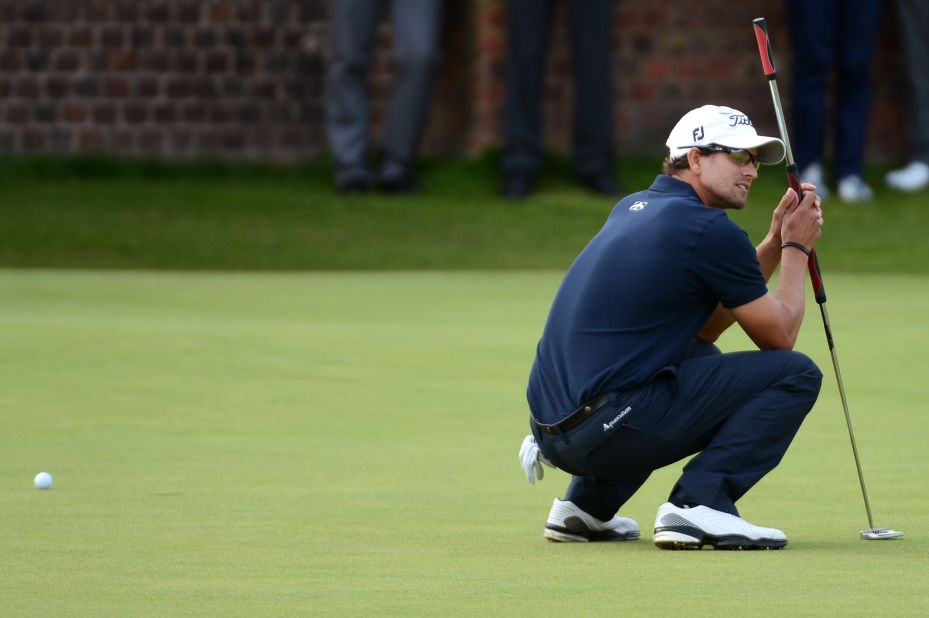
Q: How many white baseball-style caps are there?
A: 1